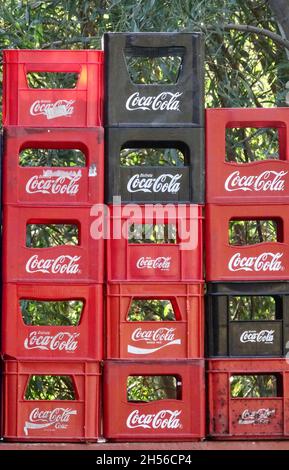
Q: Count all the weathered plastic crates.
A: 14